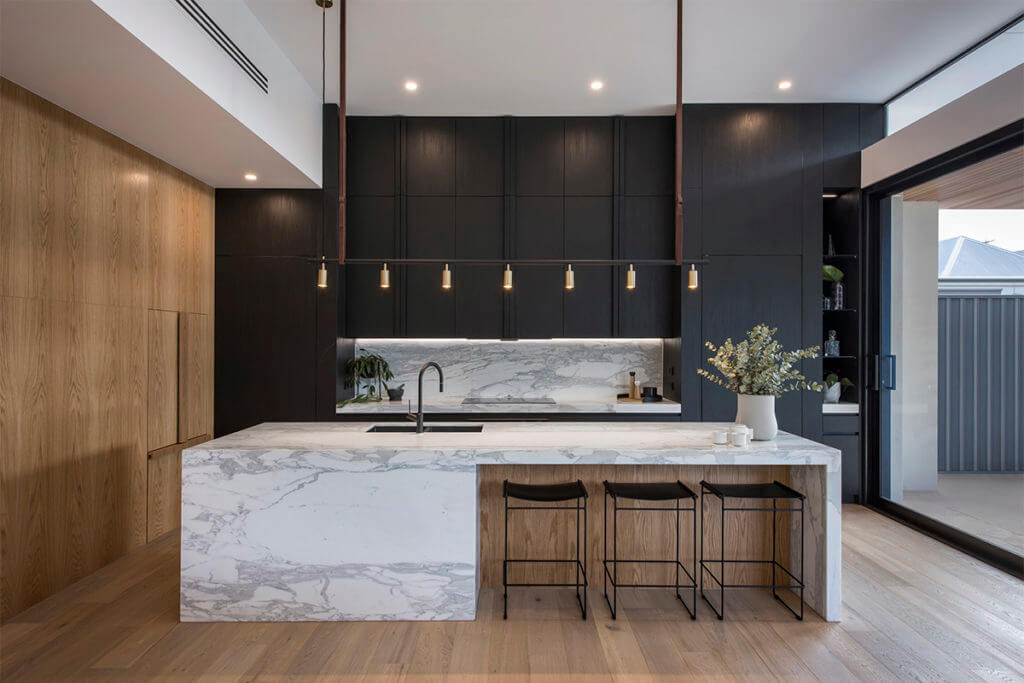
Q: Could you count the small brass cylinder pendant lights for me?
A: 7